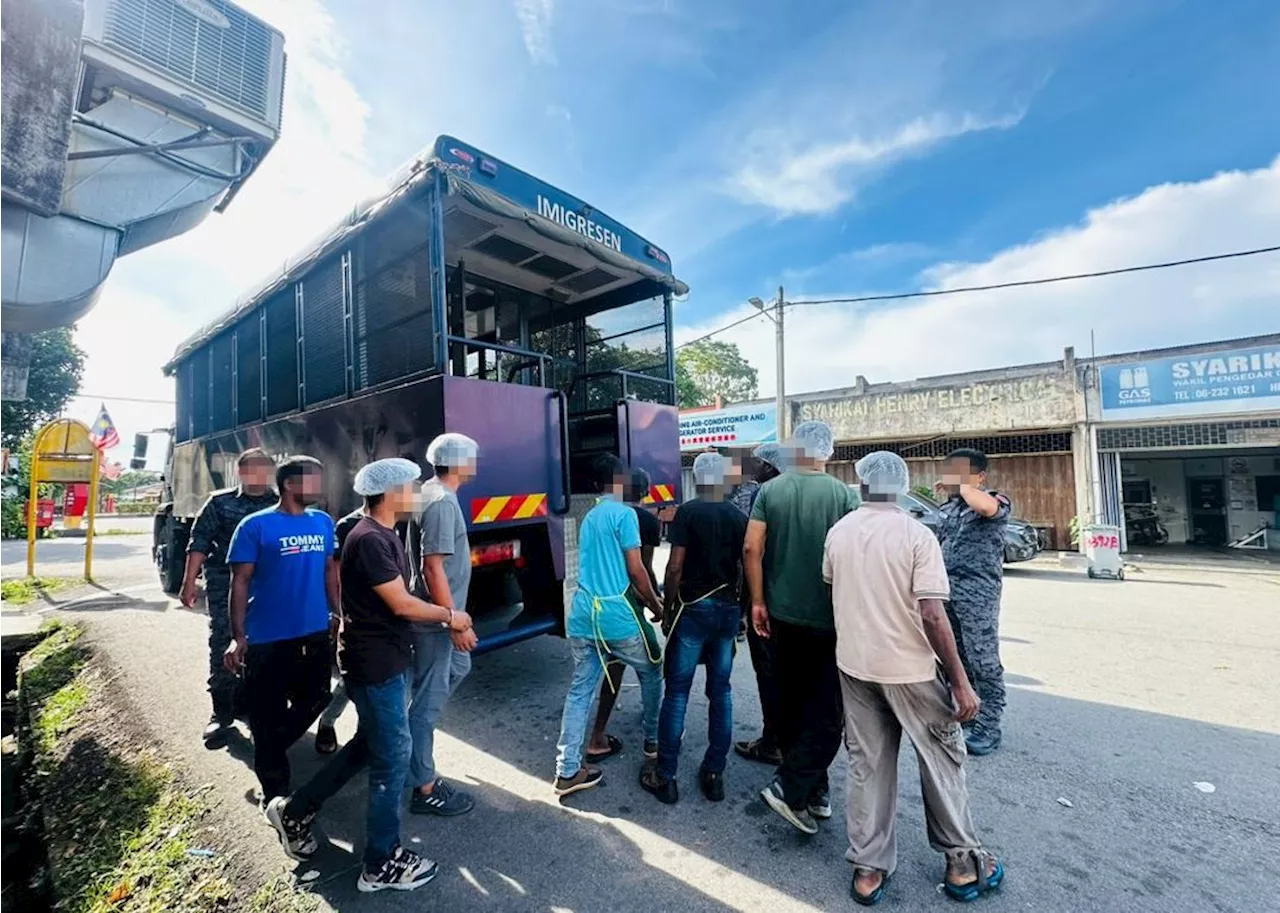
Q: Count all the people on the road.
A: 13